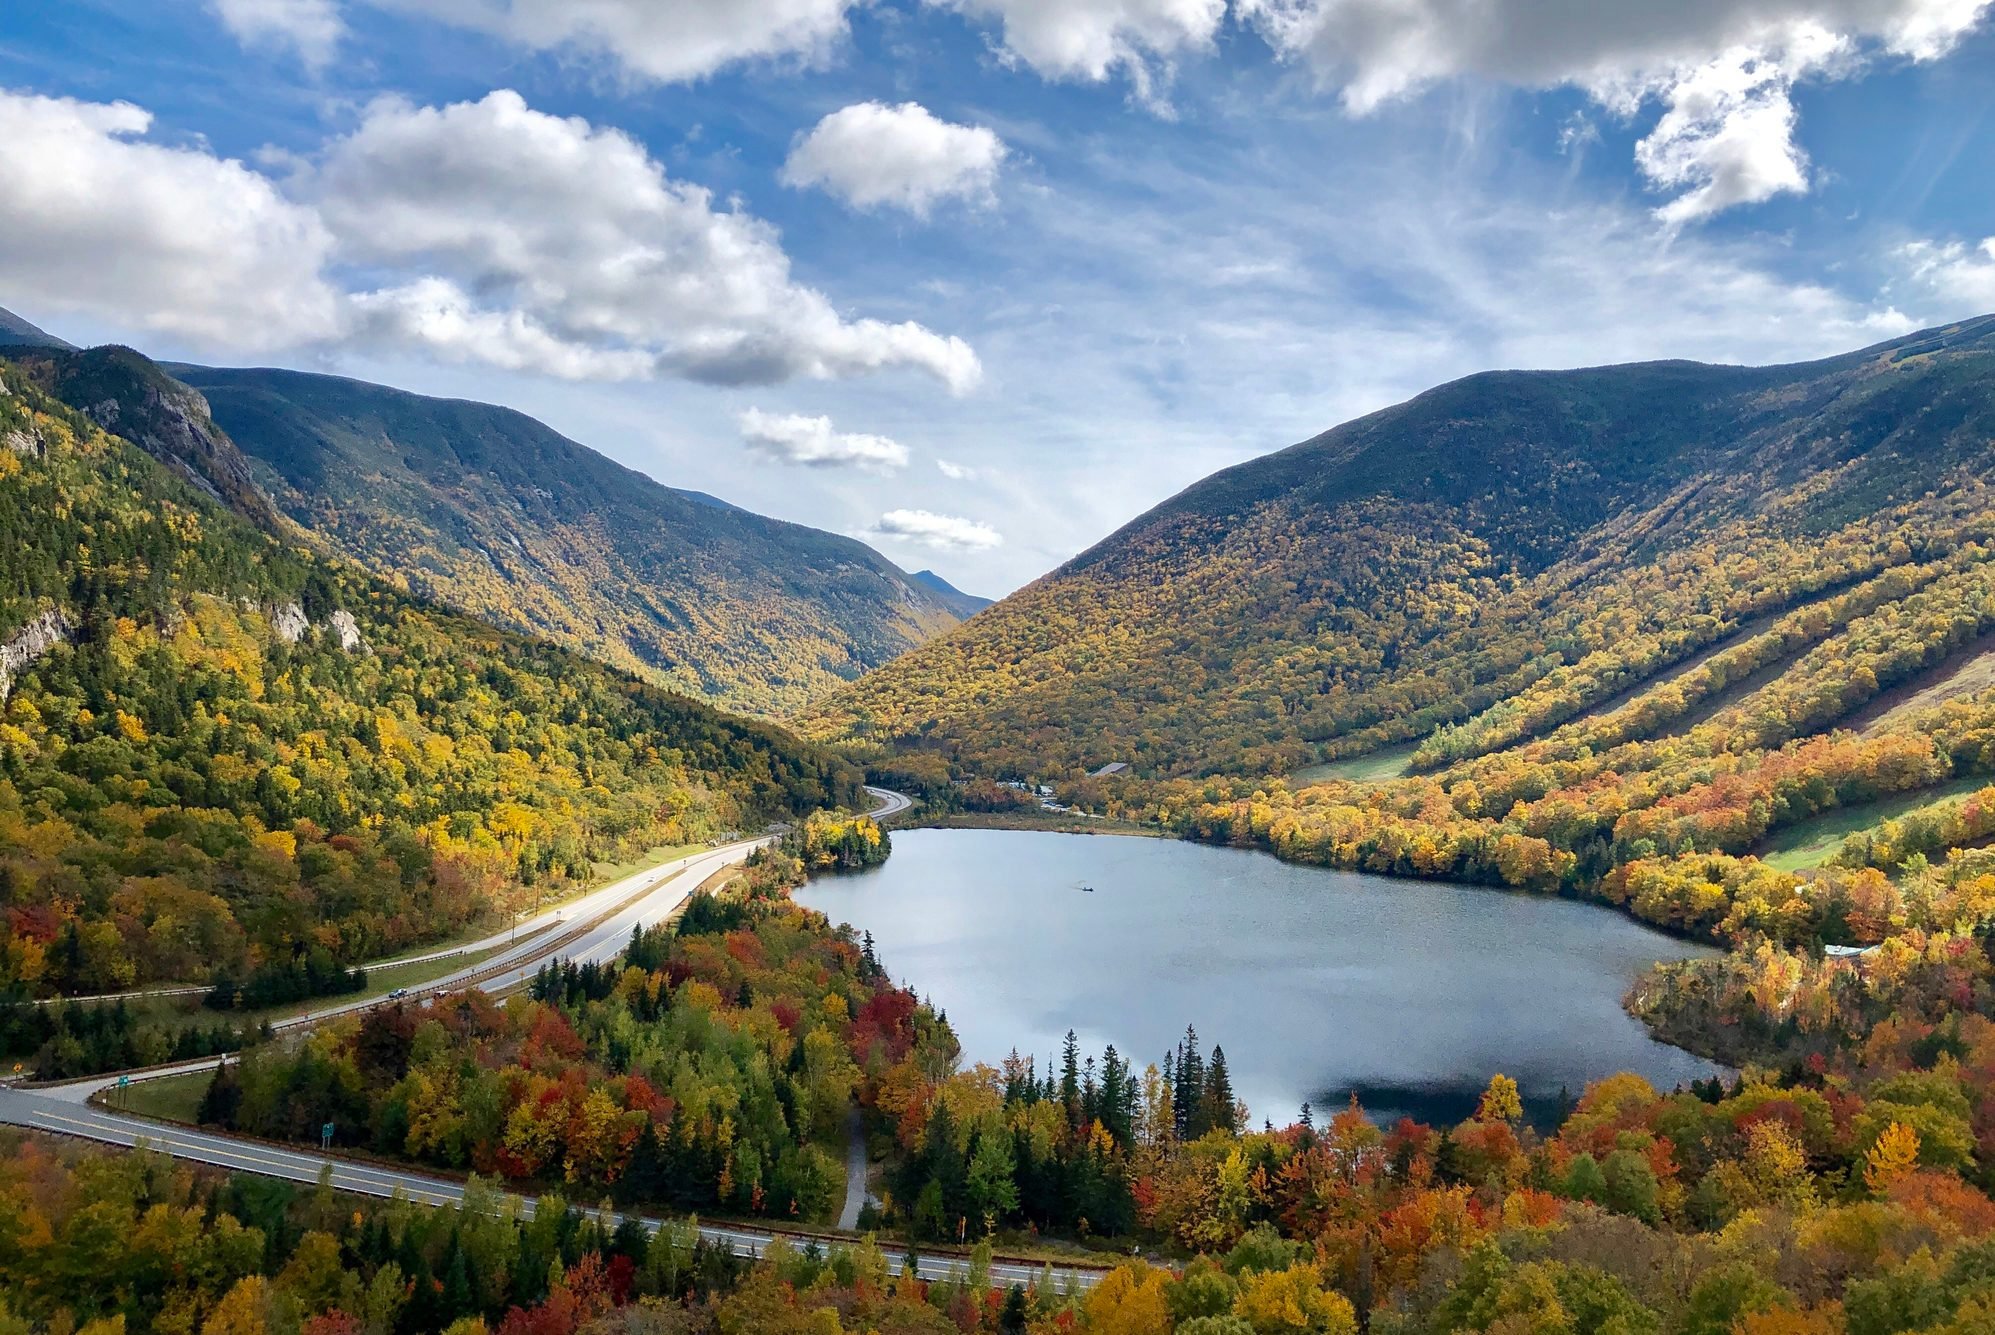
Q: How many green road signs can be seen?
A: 2